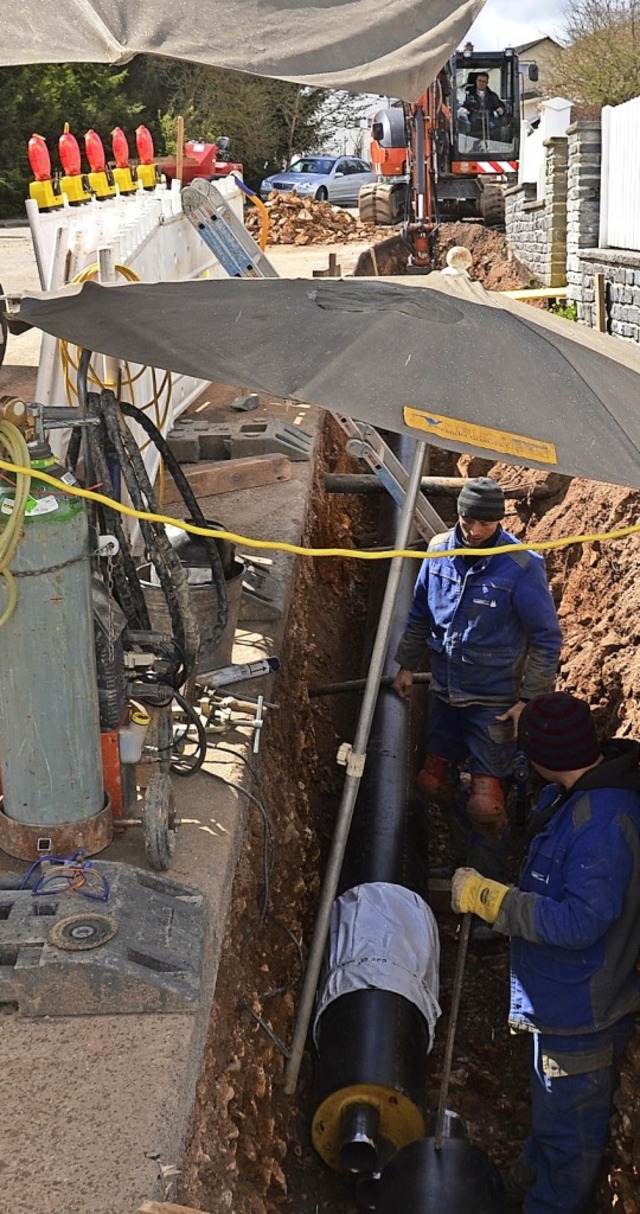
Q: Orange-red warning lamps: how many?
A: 5